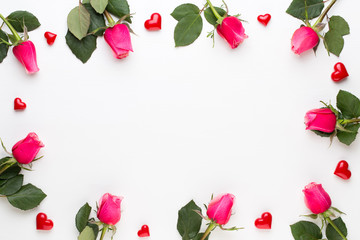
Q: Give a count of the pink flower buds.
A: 9